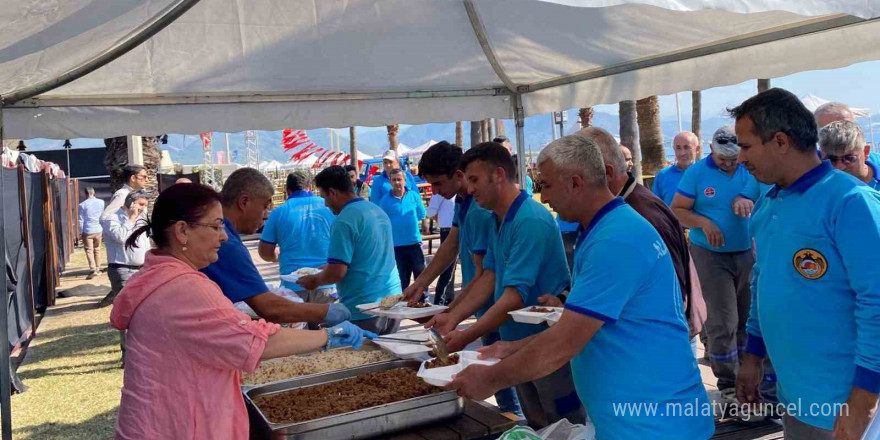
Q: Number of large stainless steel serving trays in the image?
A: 2